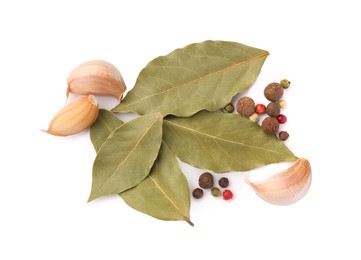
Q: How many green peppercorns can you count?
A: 3